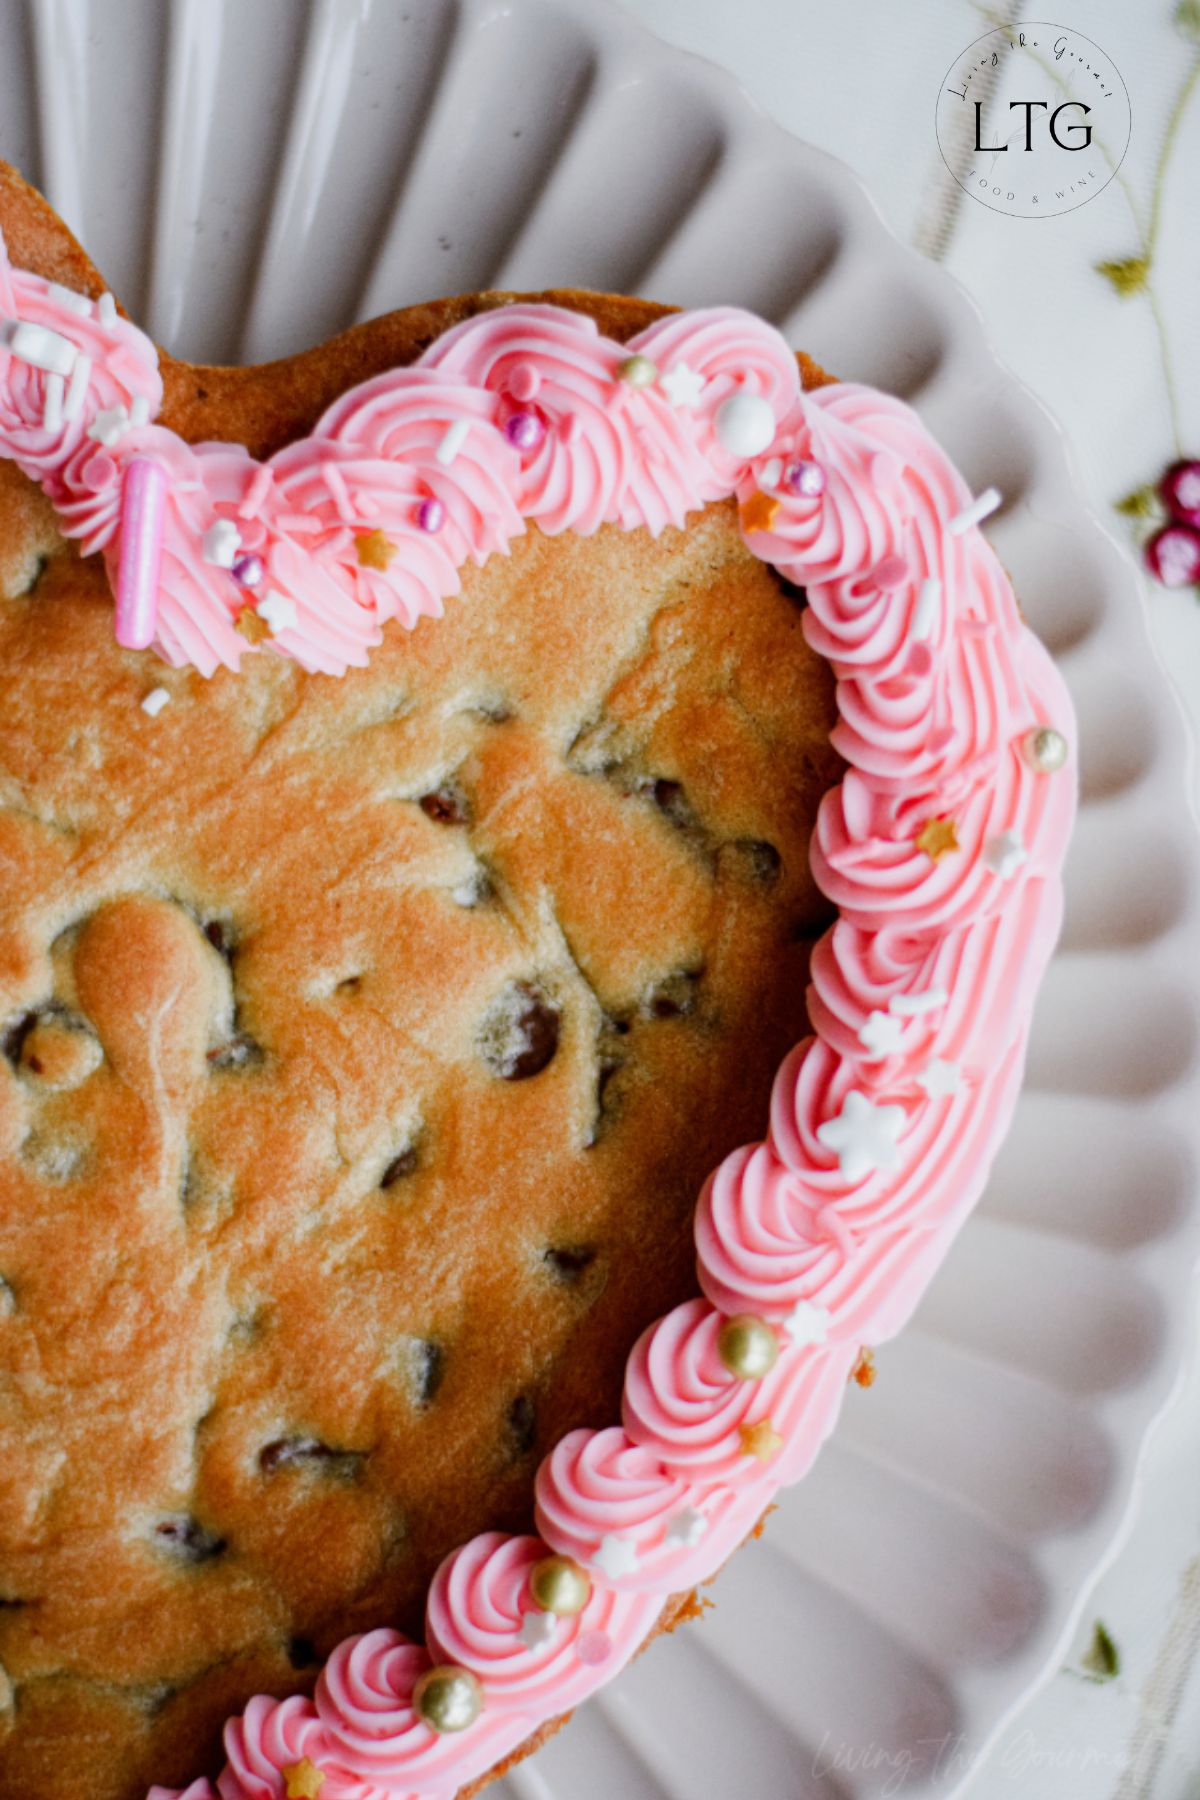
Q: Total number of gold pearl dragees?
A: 5